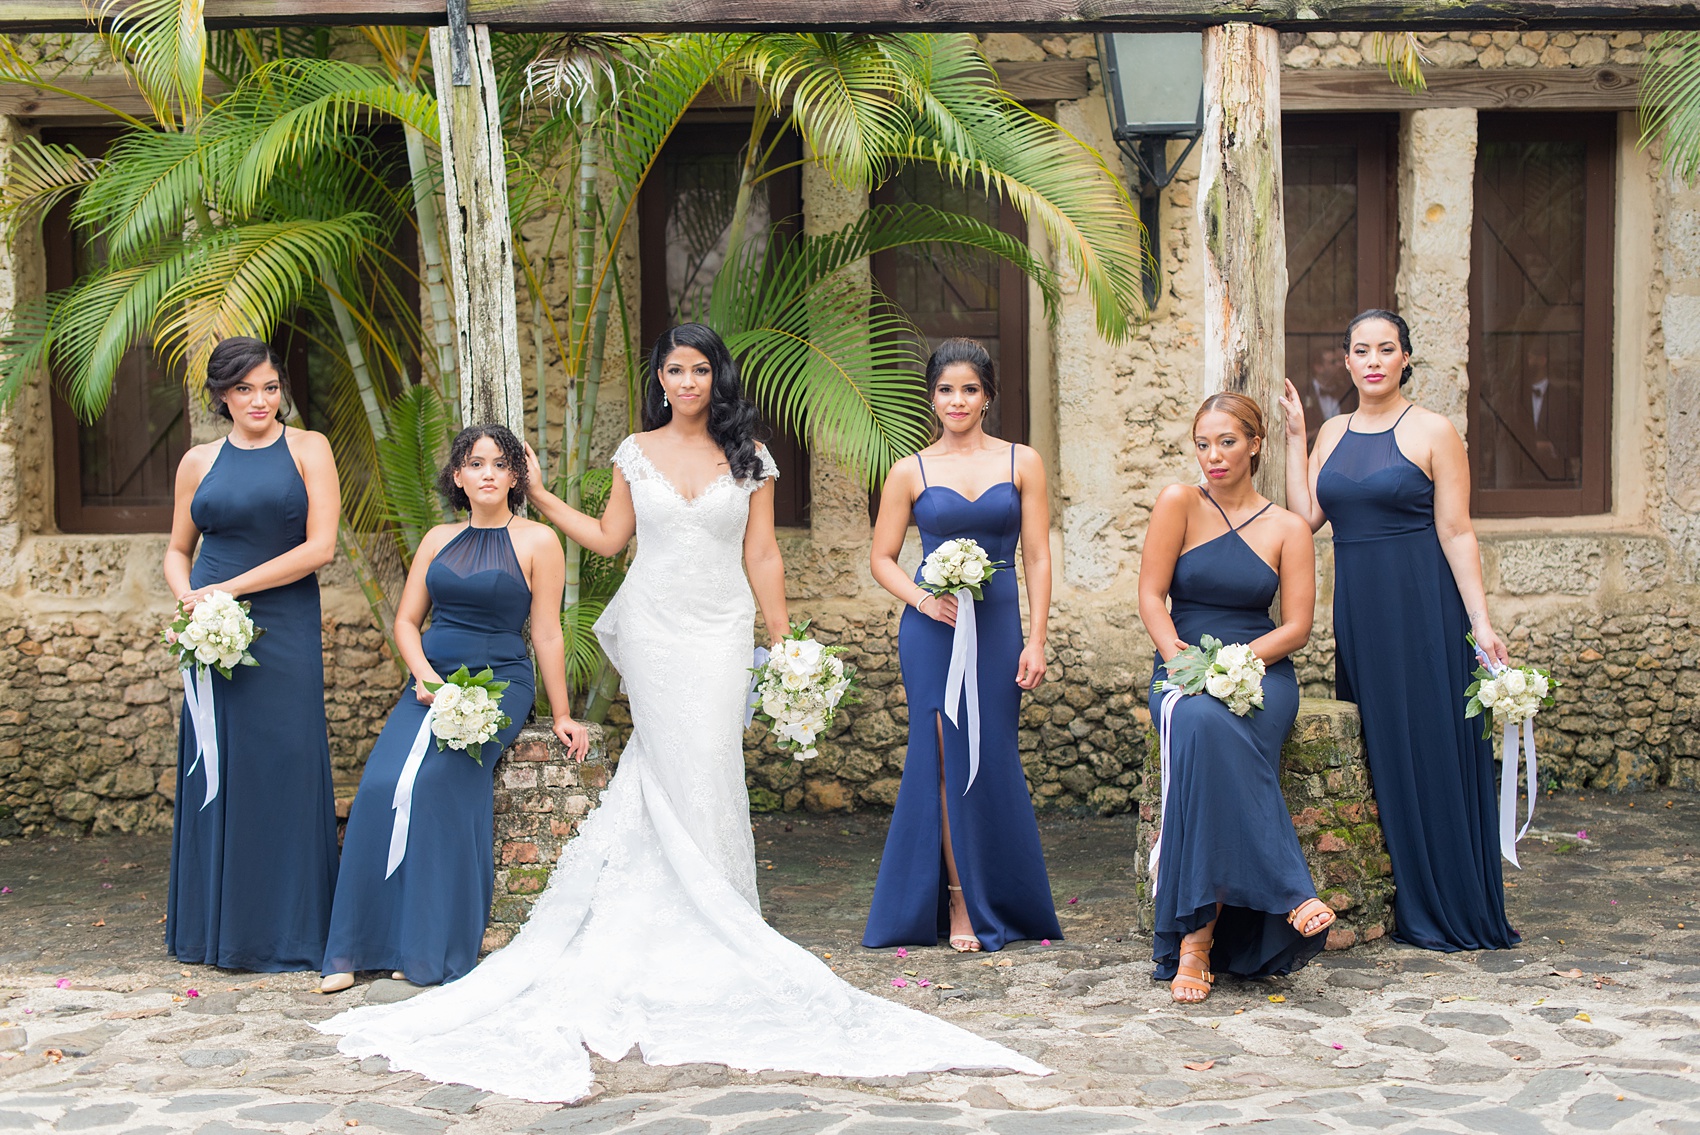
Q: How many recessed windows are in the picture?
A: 6